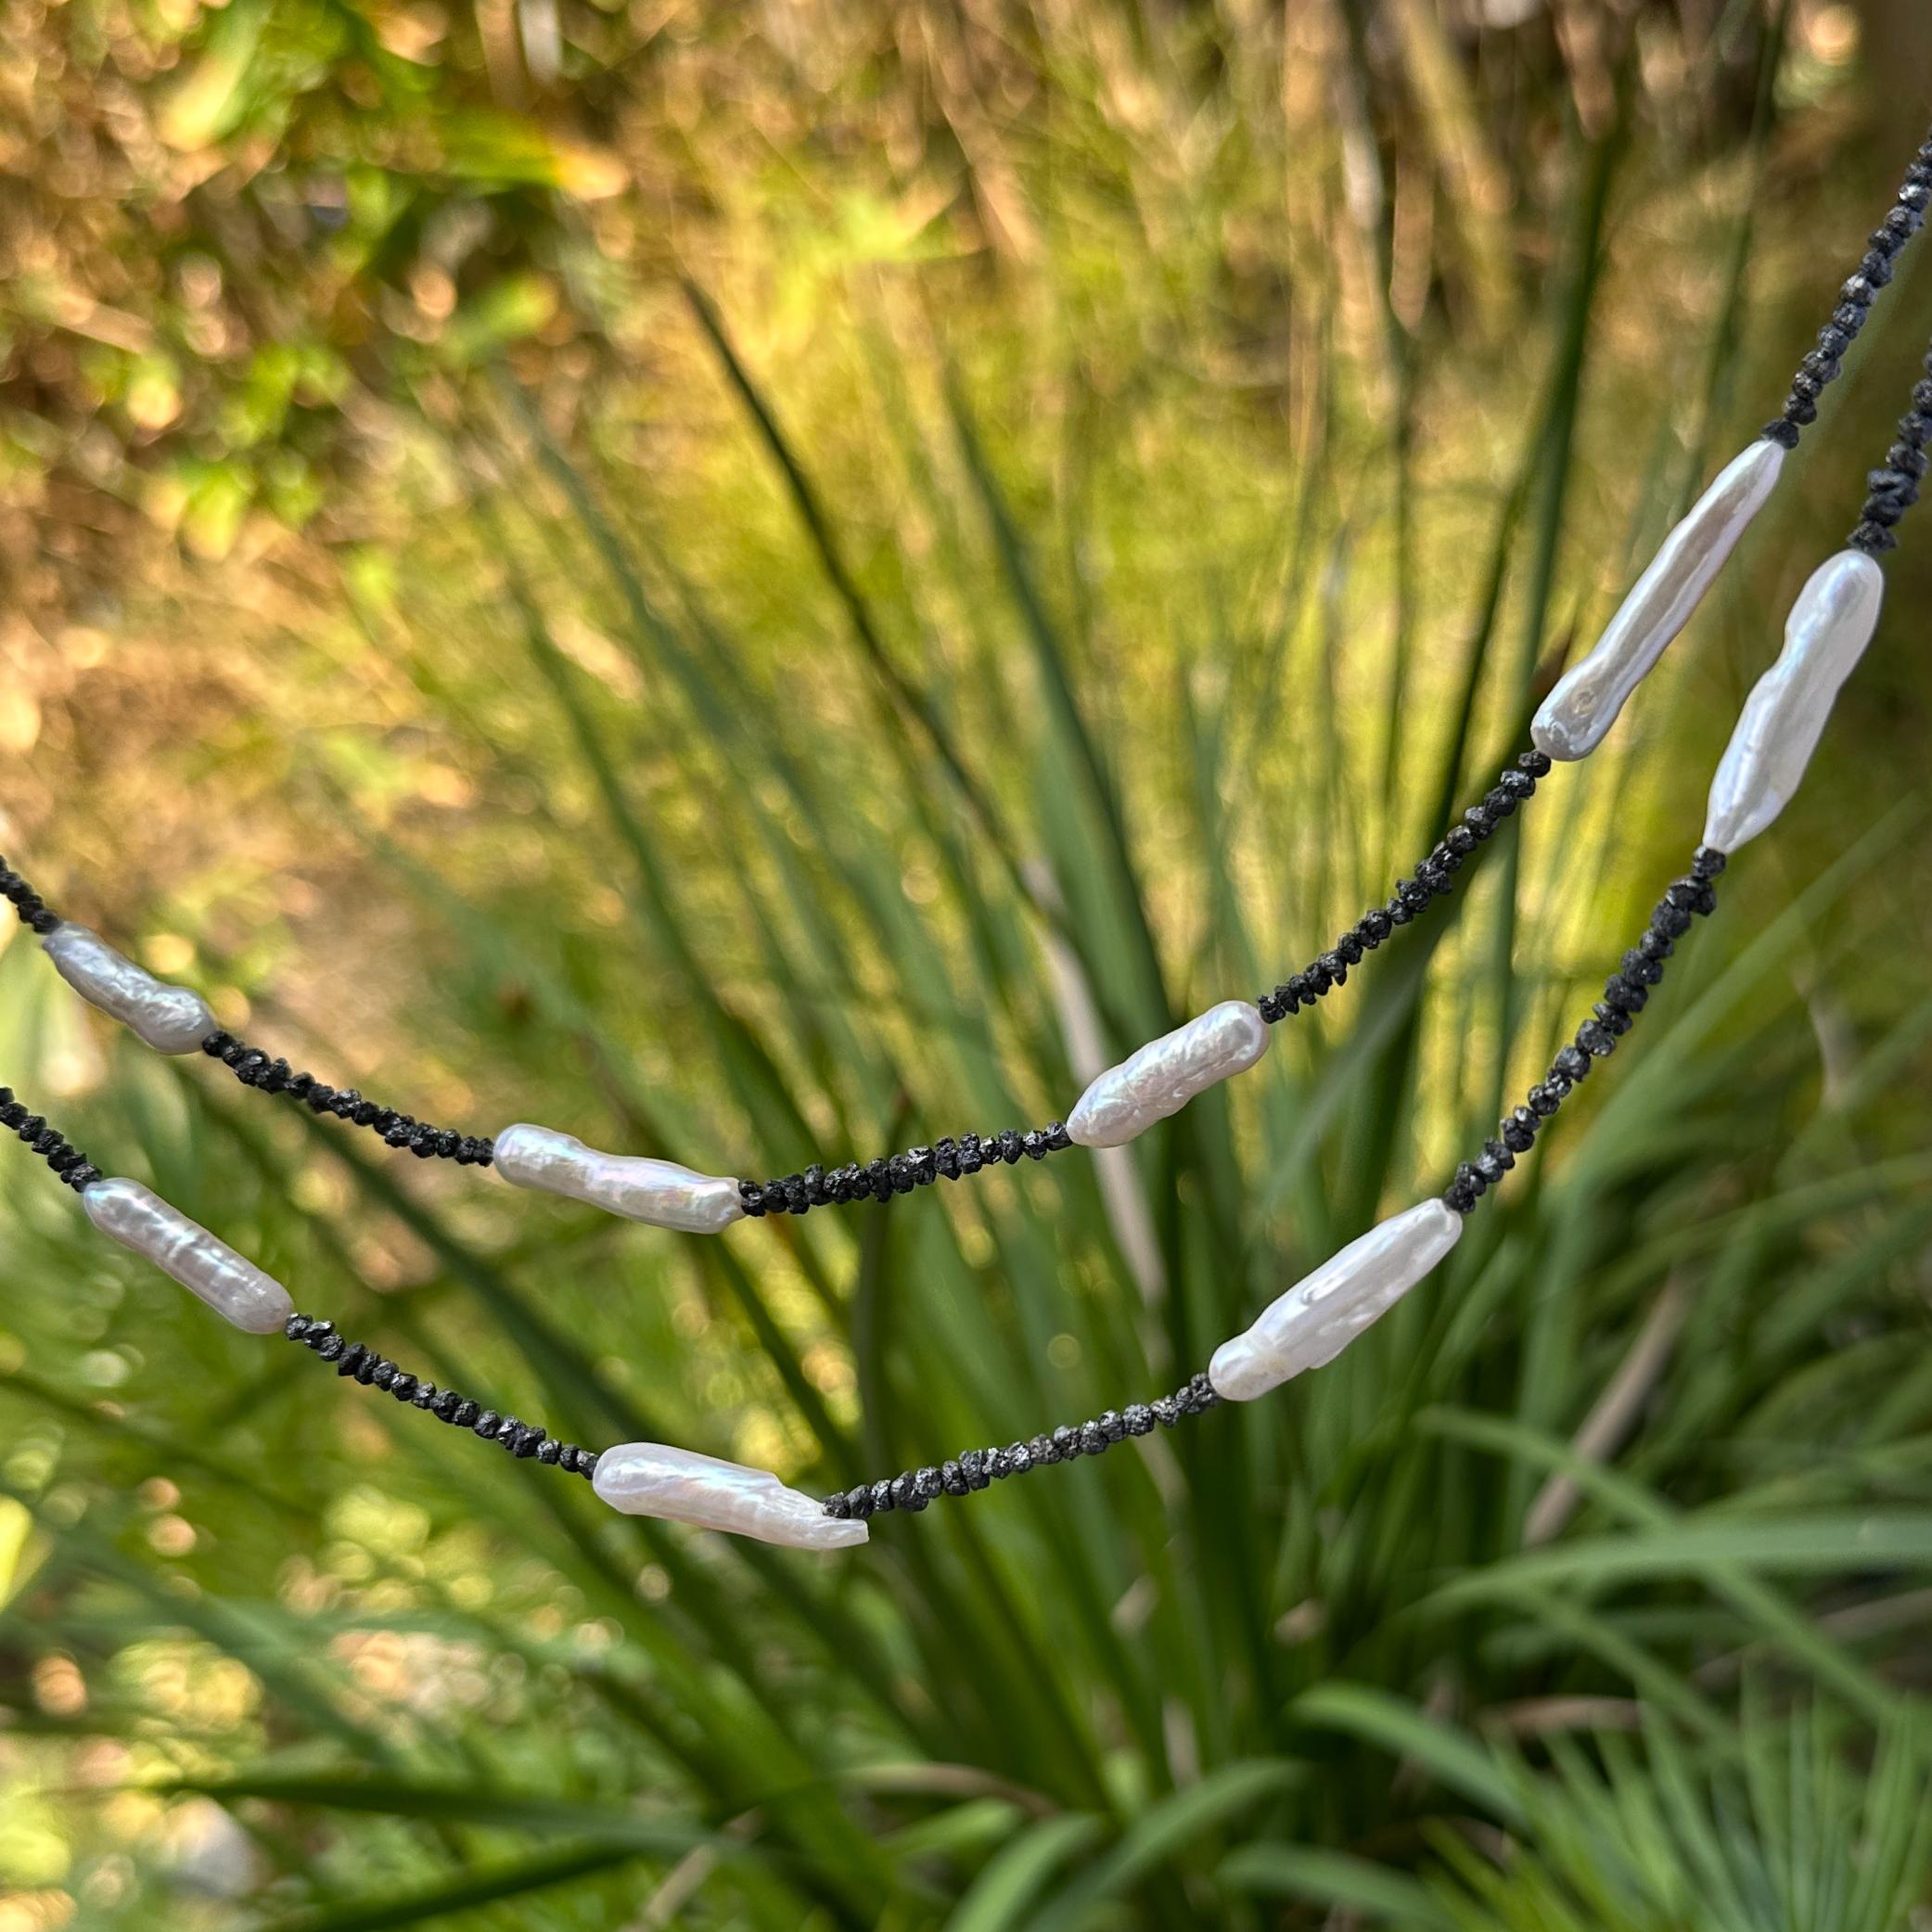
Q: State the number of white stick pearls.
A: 8